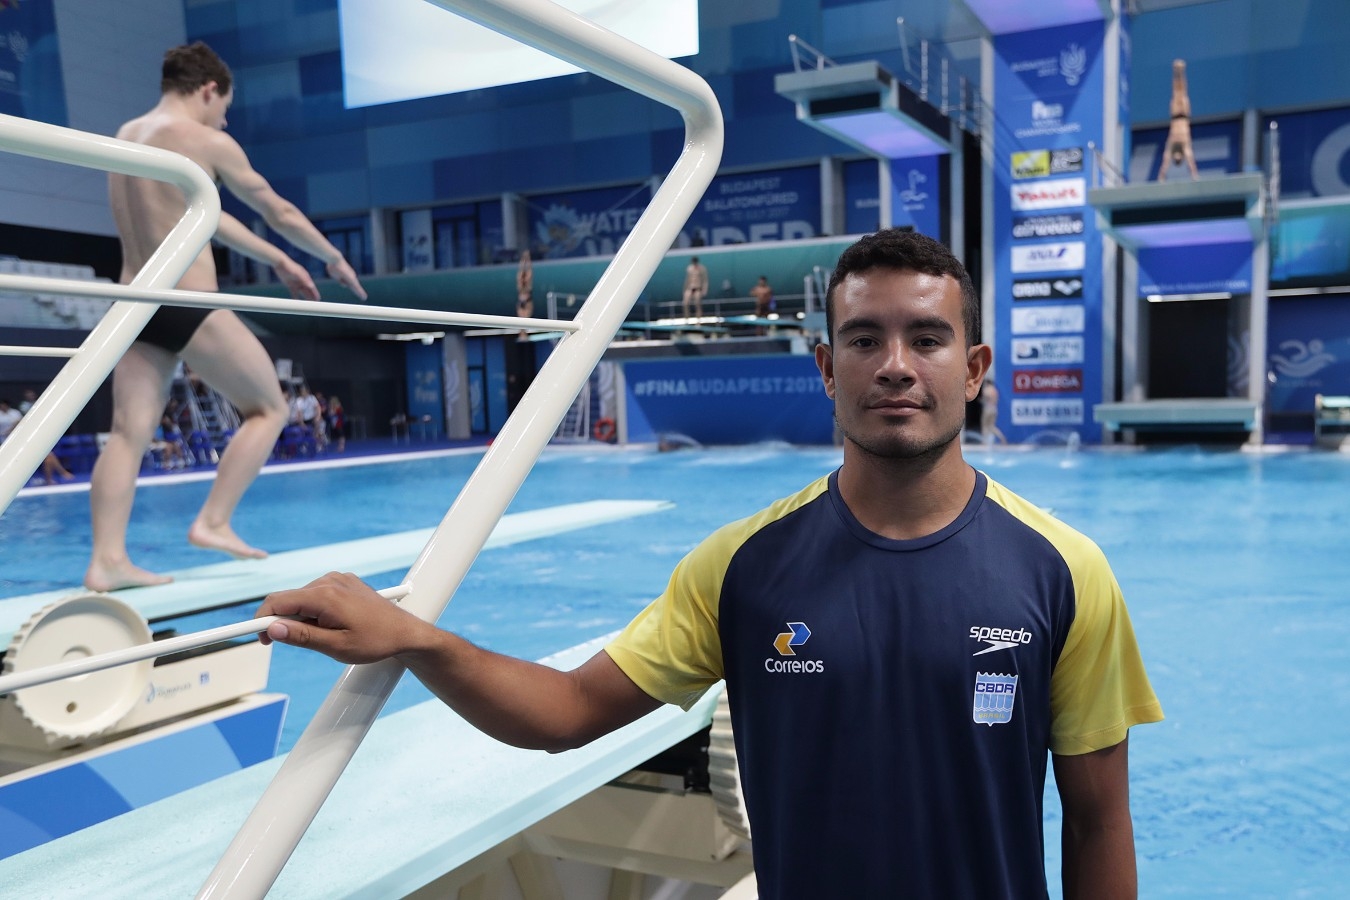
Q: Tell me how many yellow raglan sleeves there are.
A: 2